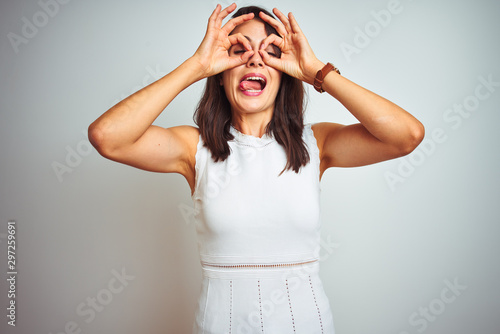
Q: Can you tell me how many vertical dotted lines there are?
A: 4